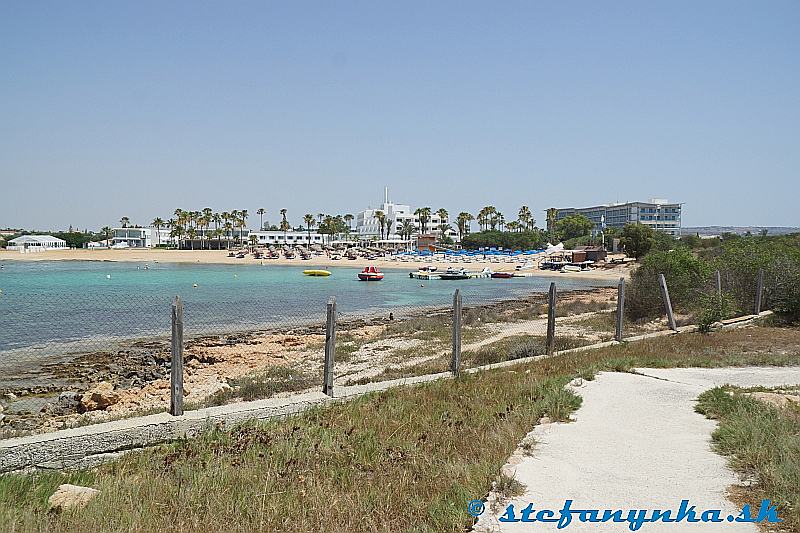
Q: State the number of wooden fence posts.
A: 8